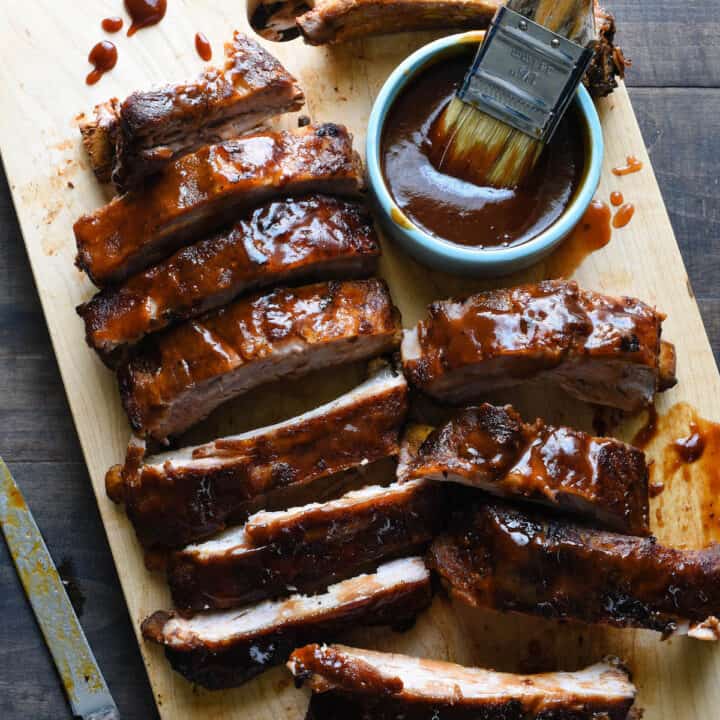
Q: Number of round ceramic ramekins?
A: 1